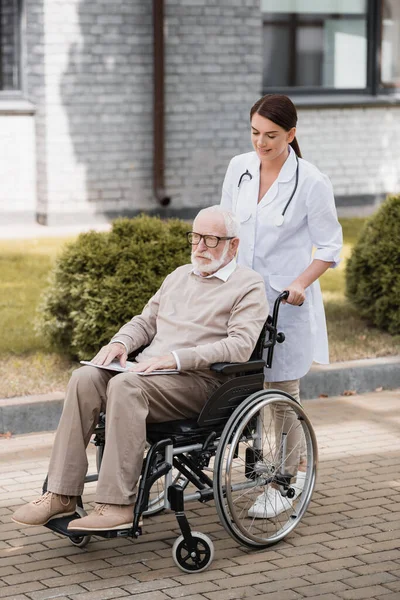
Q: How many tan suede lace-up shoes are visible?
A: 2